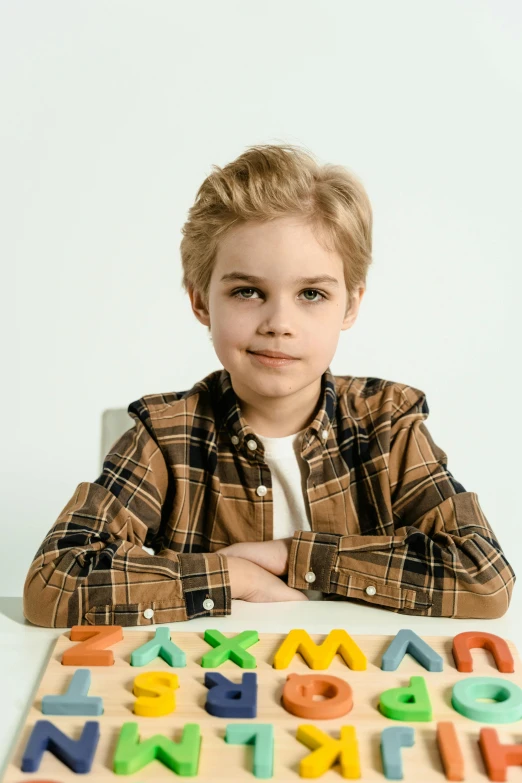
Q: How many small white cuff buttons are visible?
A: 4